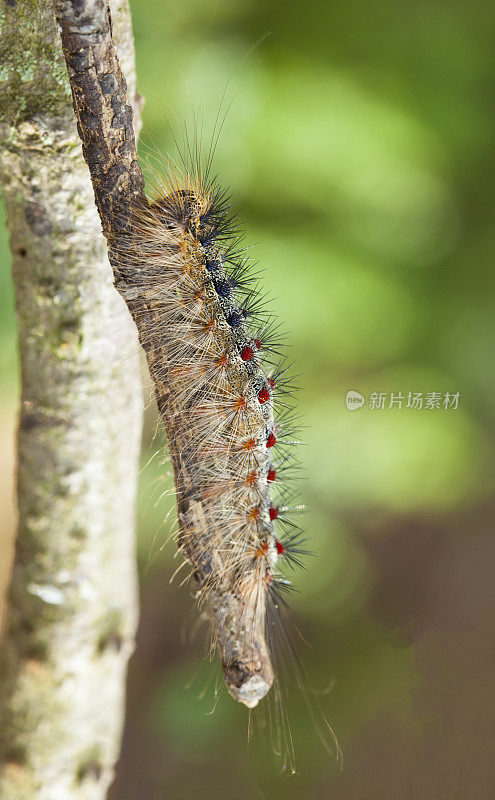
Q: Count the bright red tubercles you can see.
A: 6